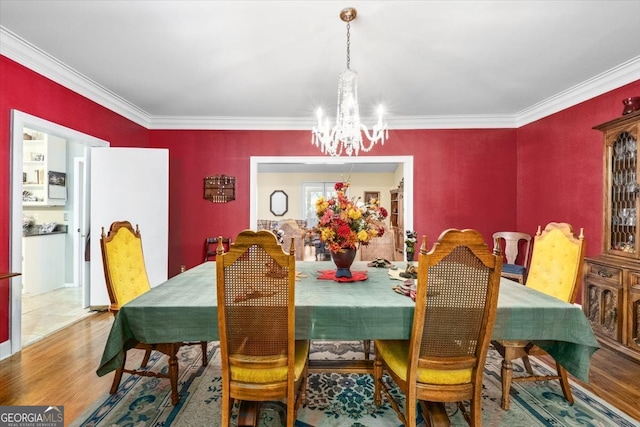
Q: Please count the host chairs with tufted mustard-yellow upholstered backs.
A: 2